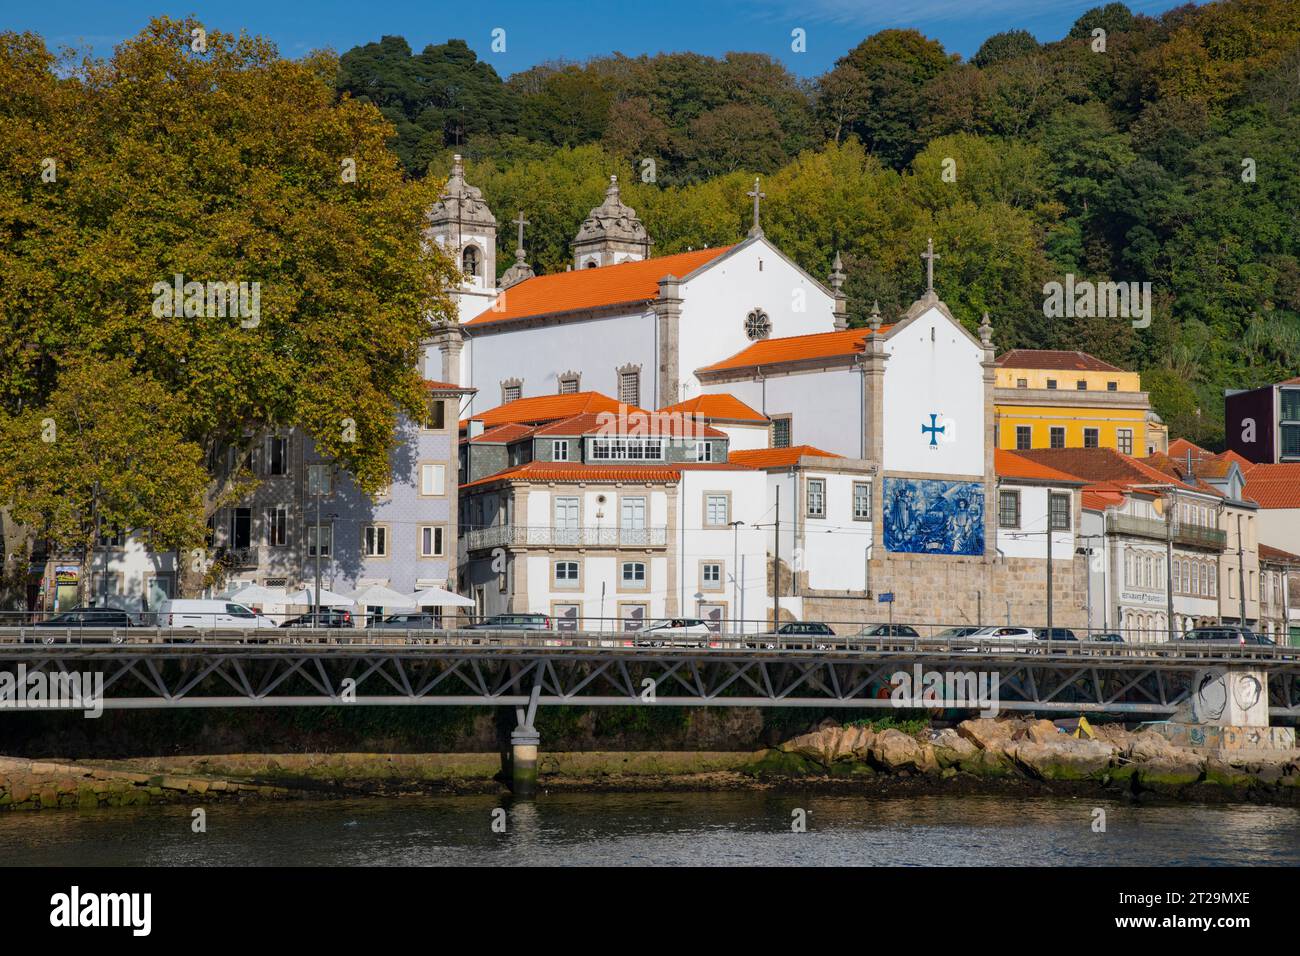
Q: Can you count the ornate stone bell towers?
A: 2